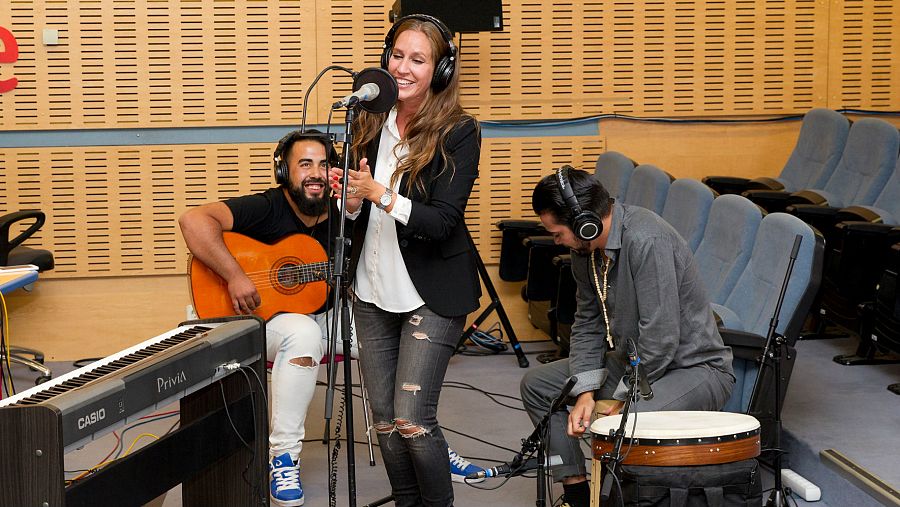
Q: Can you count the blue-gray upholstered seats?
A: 8